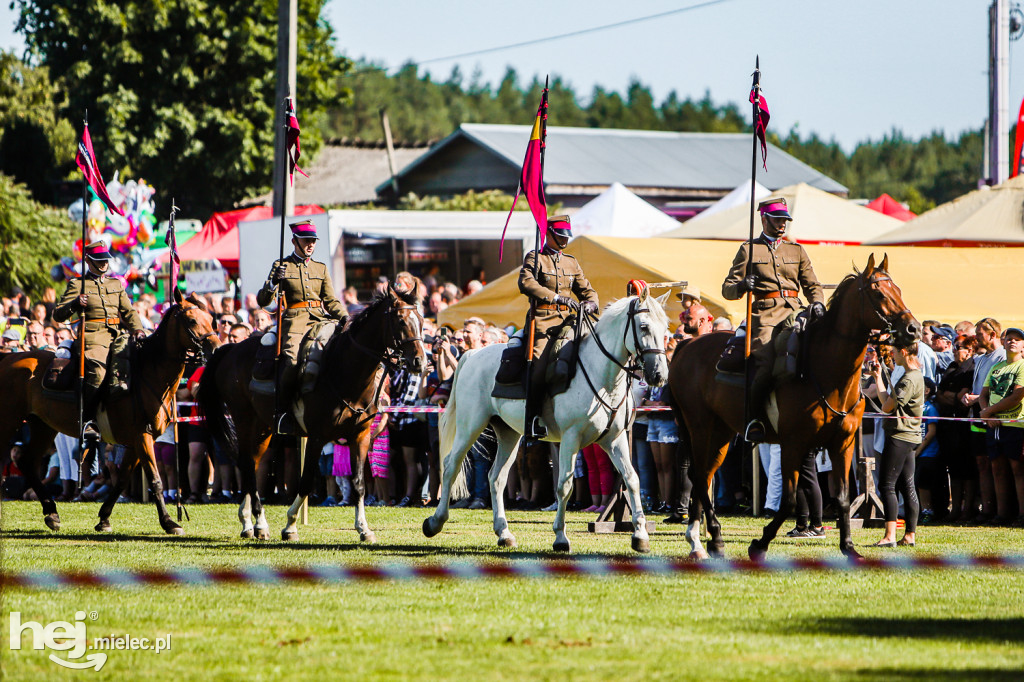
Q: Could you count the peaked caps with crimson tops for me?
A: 4